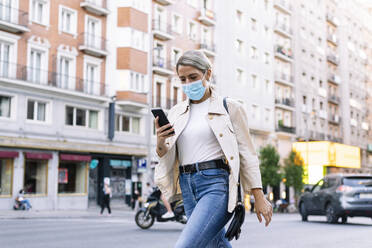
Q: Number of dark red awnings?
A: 3